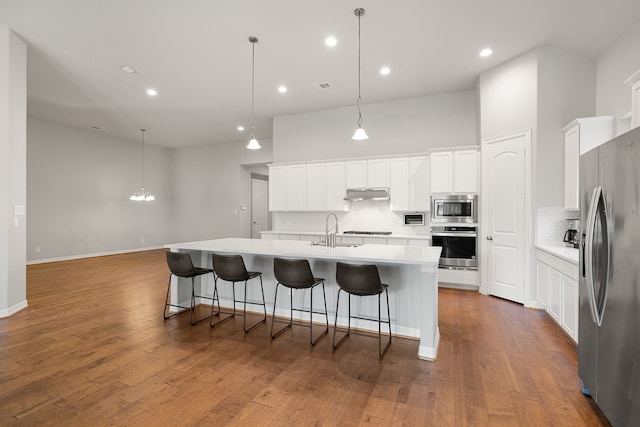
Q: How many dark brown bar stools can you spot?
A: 4